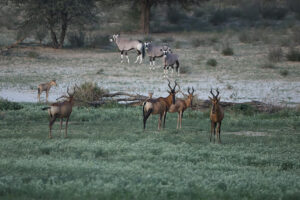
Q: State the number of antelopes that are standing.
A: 8